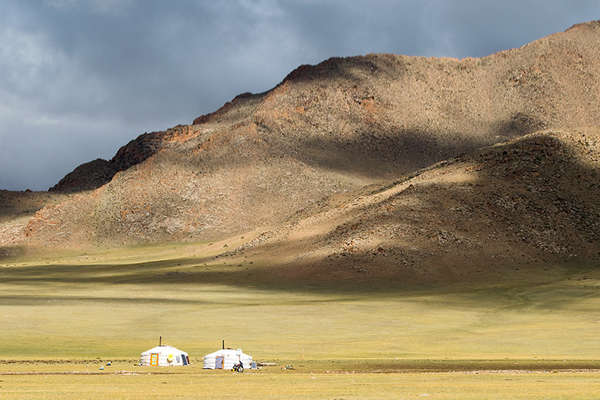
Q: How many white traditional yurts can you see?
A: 2